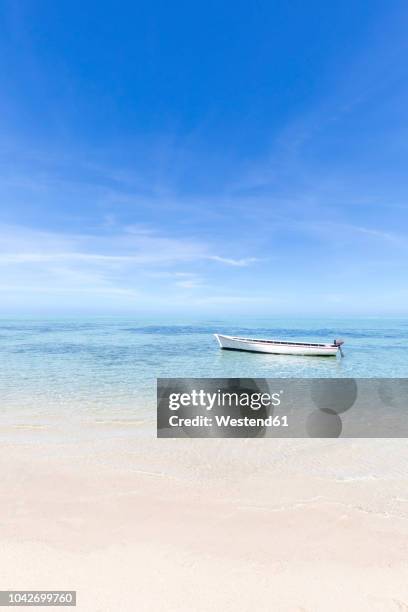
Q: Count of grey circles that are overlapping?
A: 2